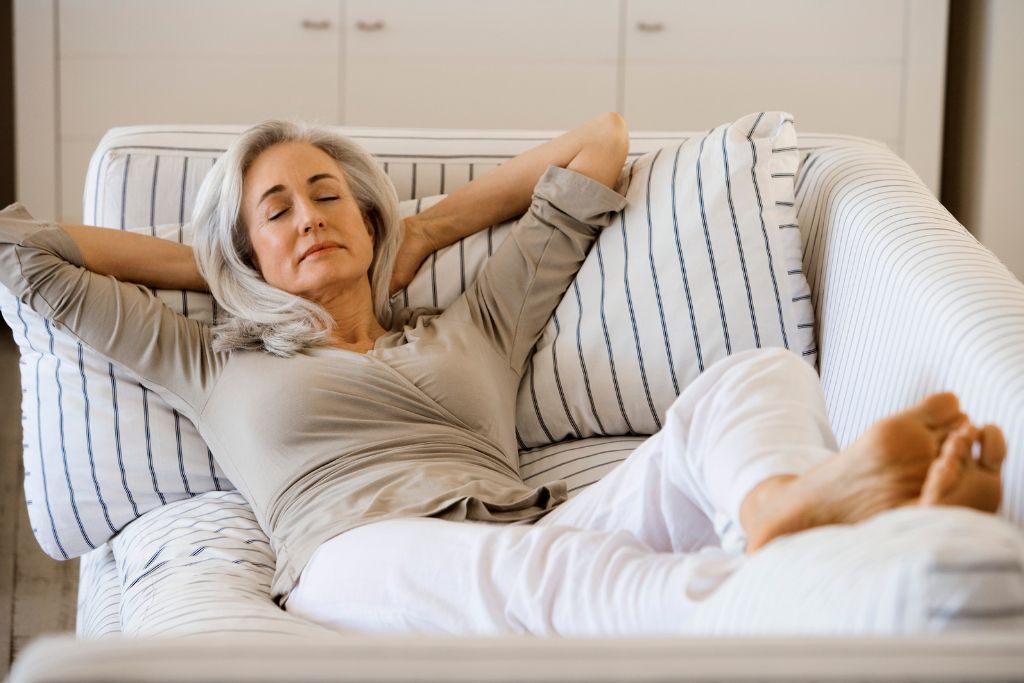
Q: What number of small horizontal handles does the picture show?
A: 3